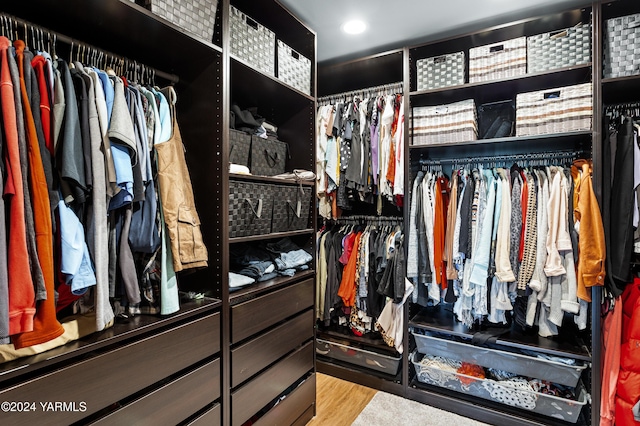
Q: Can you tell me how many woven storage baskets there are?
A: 13